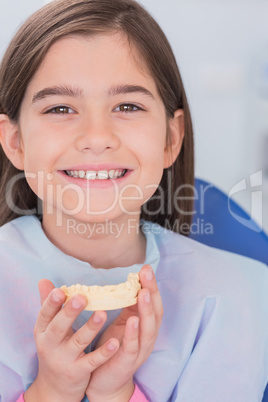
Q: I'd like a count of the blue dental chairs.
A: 1